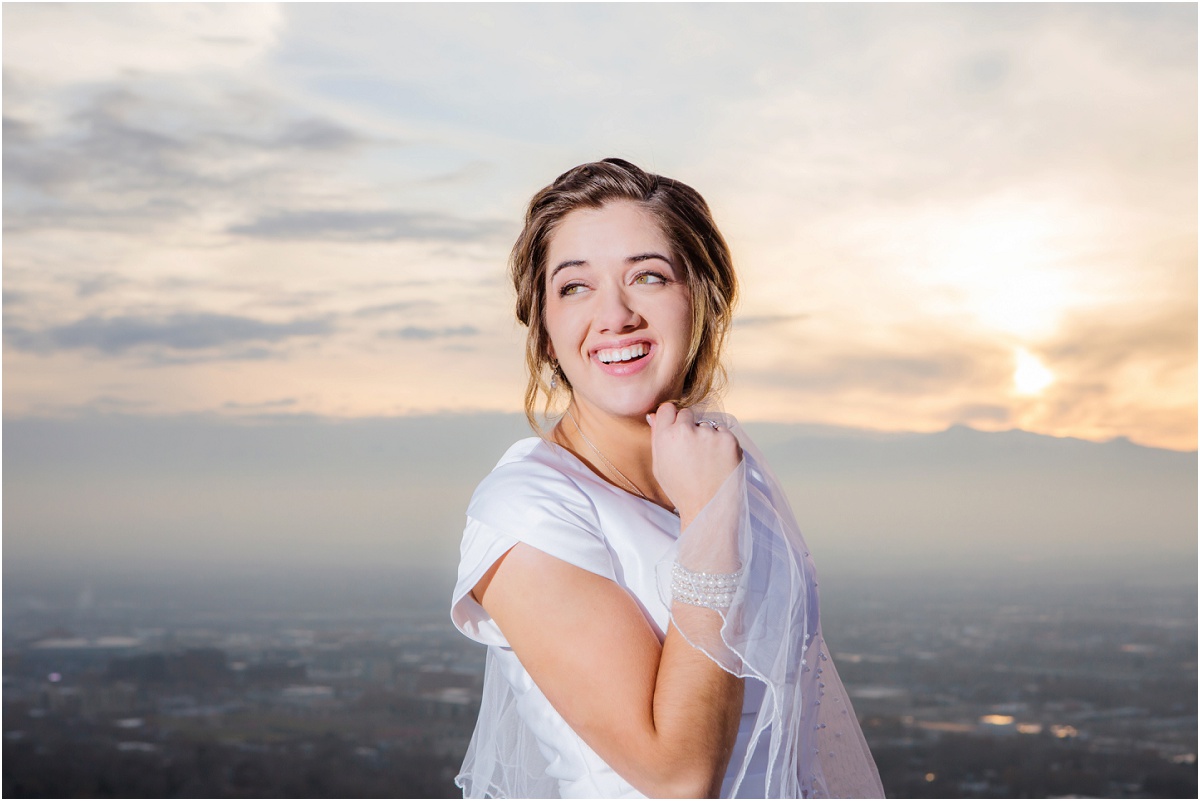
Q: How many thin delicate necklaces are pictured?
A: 1